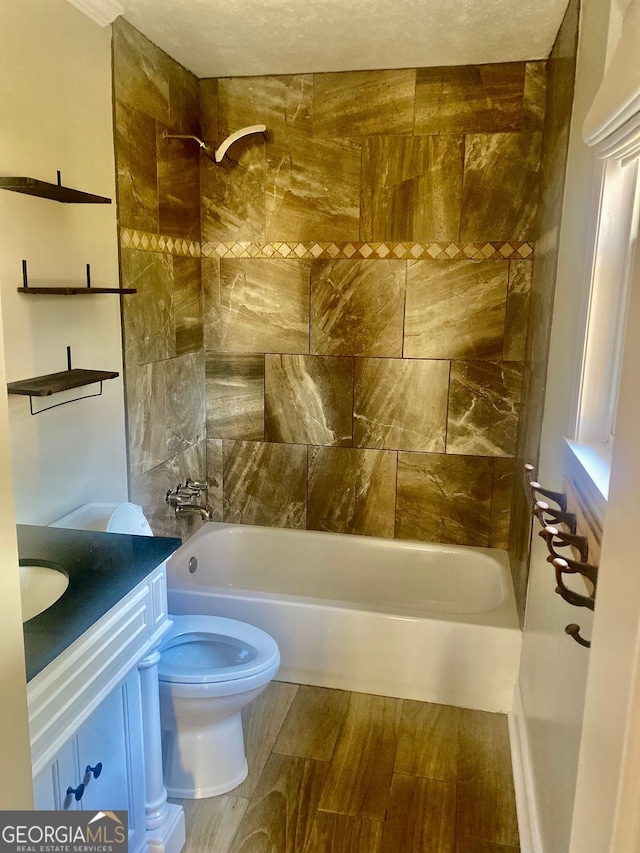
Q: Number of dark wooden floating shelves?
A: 3